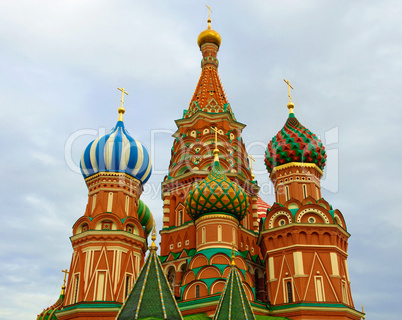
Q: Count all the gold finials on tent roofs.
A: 2